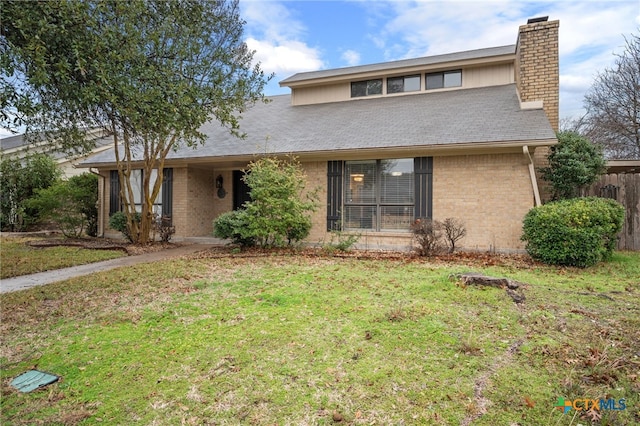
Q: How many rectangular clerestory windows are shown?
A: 3